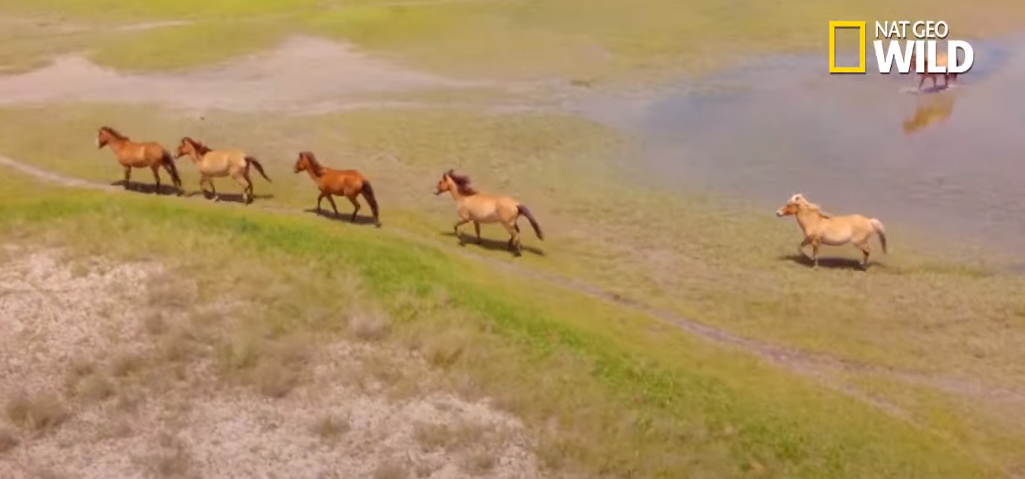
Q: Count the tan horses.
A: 3